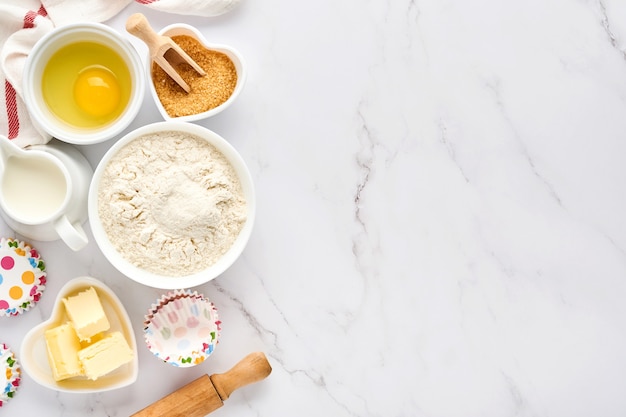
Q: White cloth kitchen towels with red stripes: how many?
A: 1